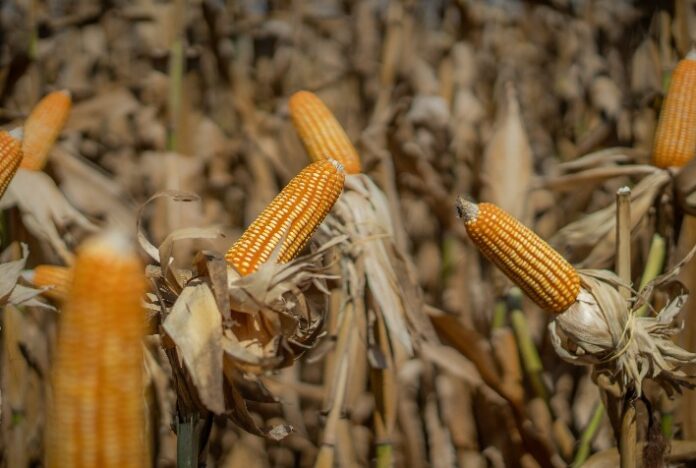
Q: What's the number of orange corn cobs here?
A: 8